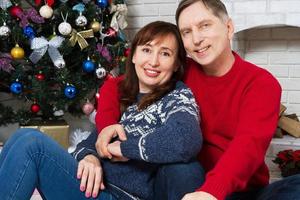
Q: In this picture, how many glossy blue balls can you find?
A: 5